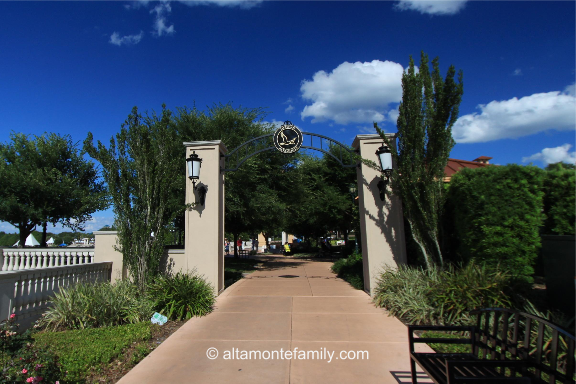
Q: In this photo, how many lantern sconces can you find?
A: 2